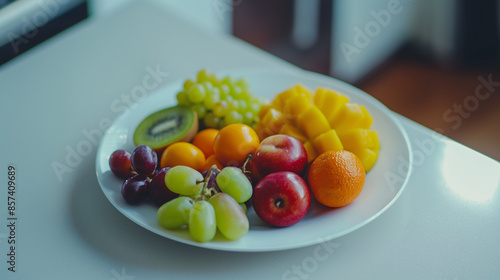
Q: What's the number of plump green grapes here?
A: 5